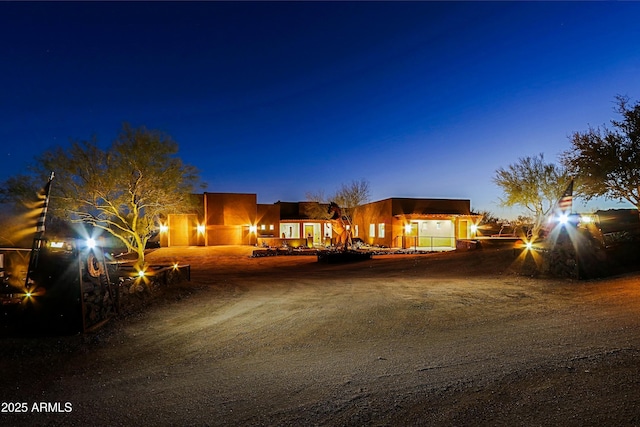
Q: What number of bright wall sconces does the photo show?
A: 5